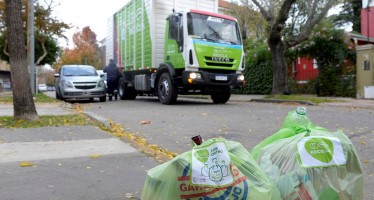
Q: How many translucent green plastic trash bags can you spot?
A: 2